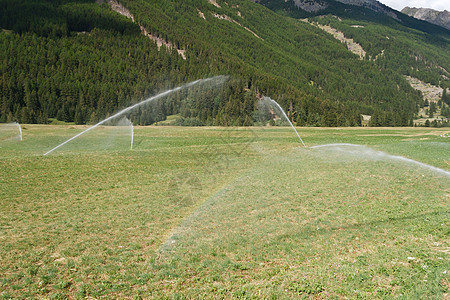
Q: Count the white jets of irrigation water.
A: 5